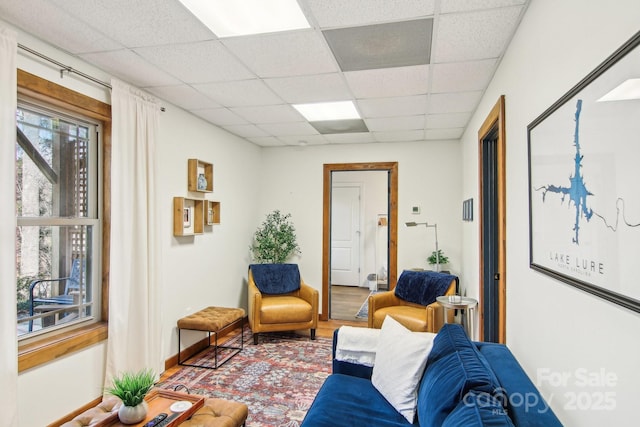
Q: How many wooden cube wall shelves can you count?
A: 3